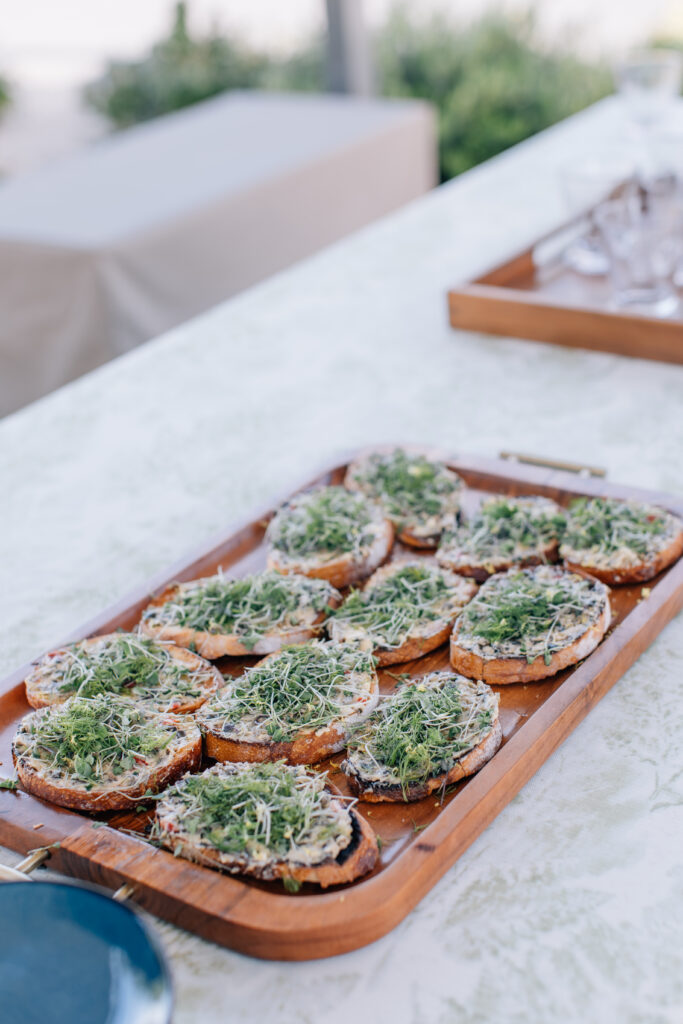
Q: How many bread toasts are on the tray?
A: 12